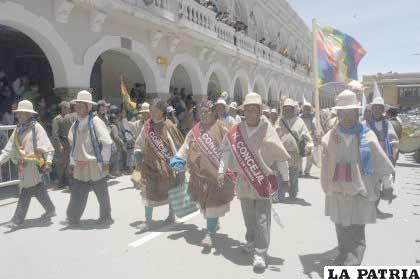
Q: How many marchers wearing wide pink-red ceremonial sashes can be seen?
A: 3